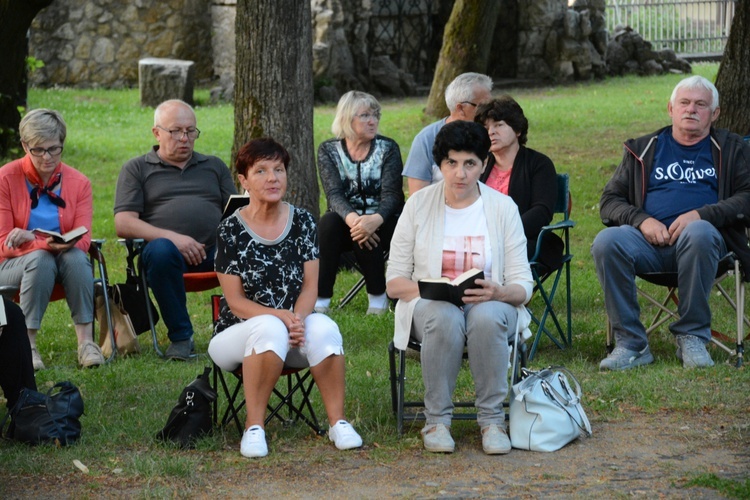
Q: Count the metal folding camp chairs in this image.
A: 7